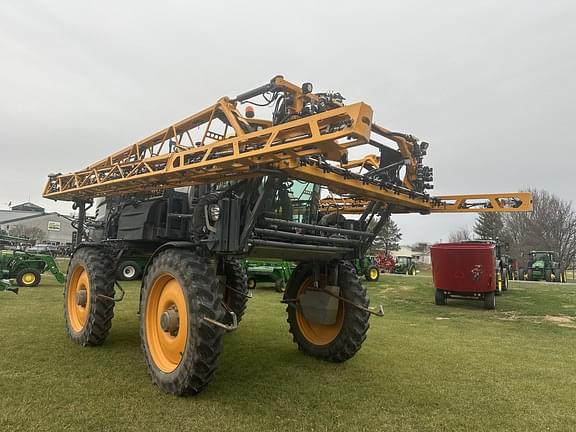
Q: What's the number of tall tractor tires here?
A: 4